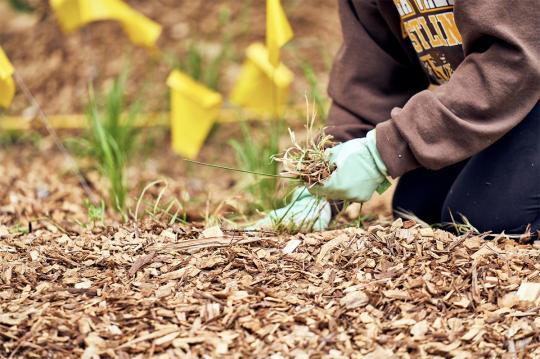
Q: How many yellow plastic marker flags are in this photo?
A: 5